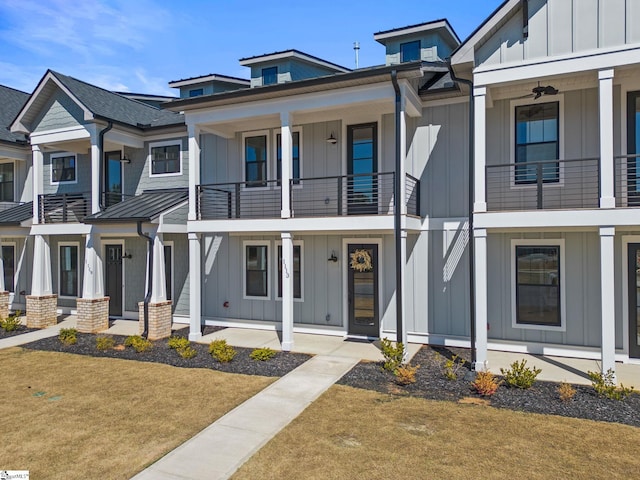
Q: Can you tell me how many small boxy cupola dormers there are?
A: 3